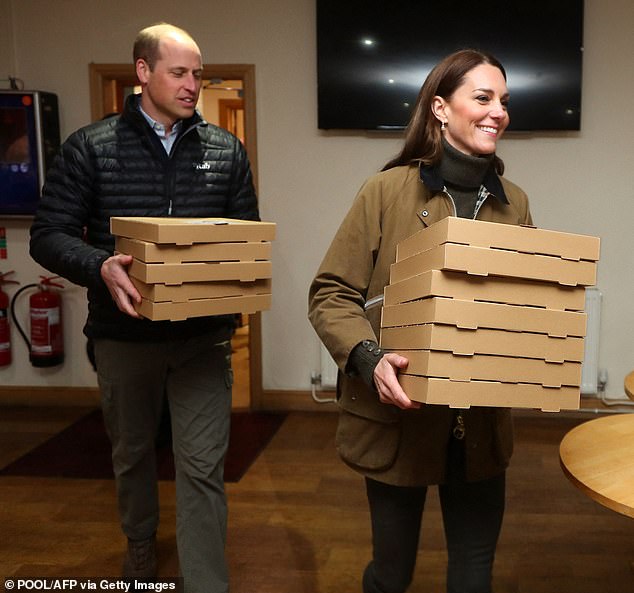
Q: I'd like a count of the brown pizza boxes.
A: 12